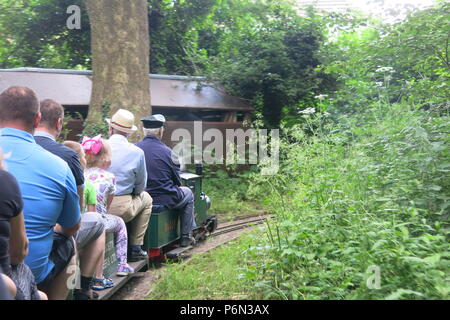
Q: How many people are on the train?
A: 7